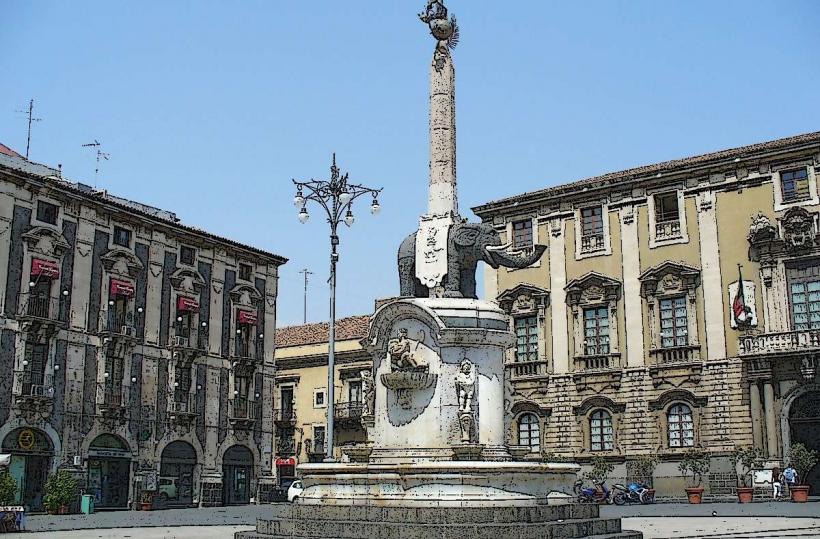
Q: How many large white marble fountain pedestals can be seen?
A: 1